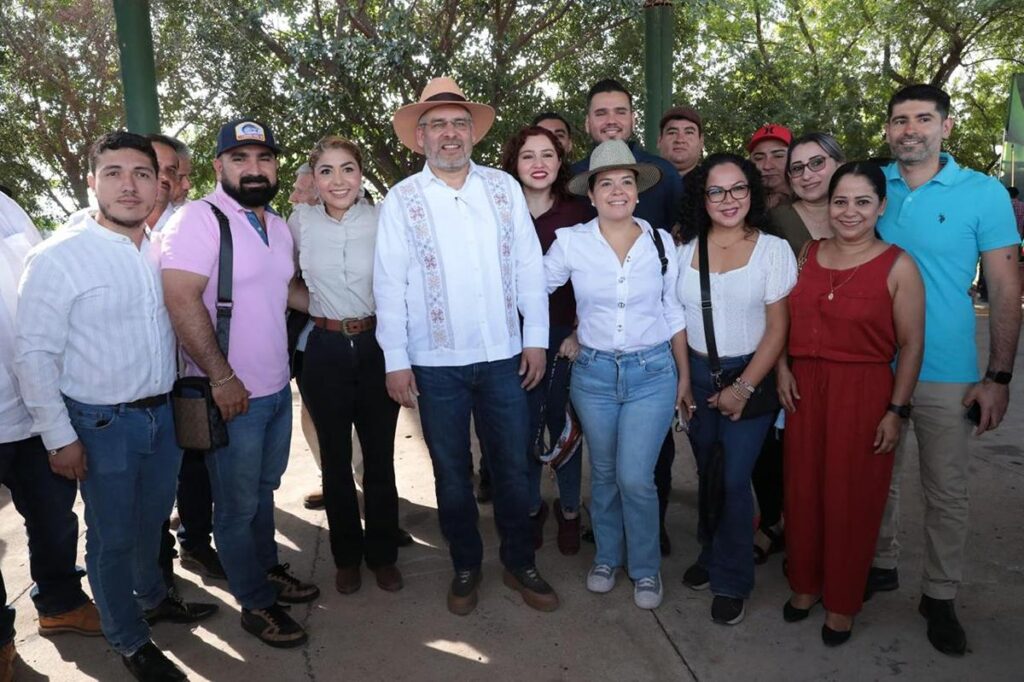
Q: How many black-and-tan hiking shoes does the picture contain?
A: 2